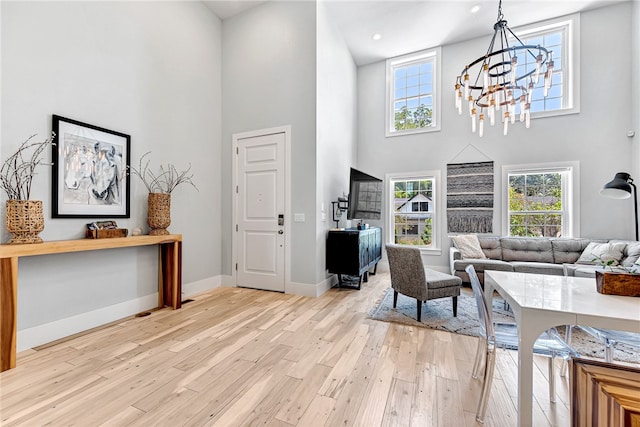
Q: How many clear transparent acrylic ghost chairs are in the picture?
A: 2